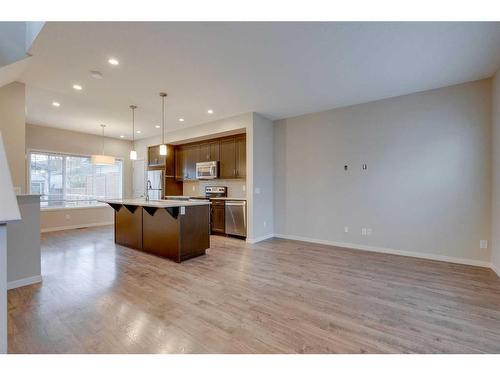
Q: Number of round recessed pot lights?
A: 8